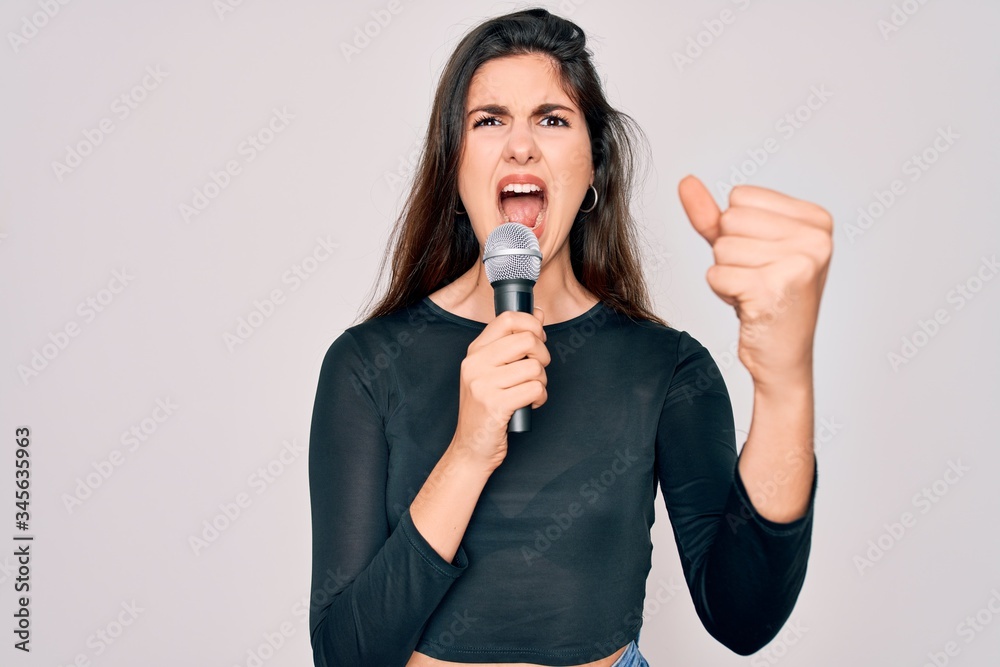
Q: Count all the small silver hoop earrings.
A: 2